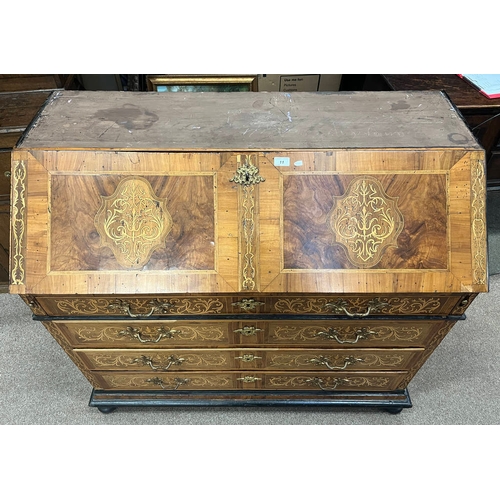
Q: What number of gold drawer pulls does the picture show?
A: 8